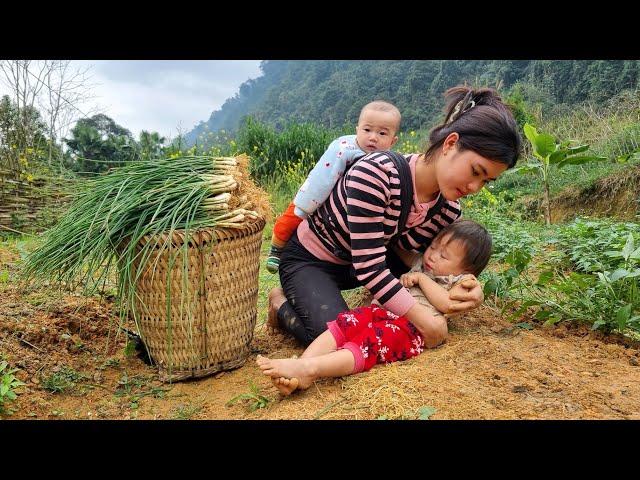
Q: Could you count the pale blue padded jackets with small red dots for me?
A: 1